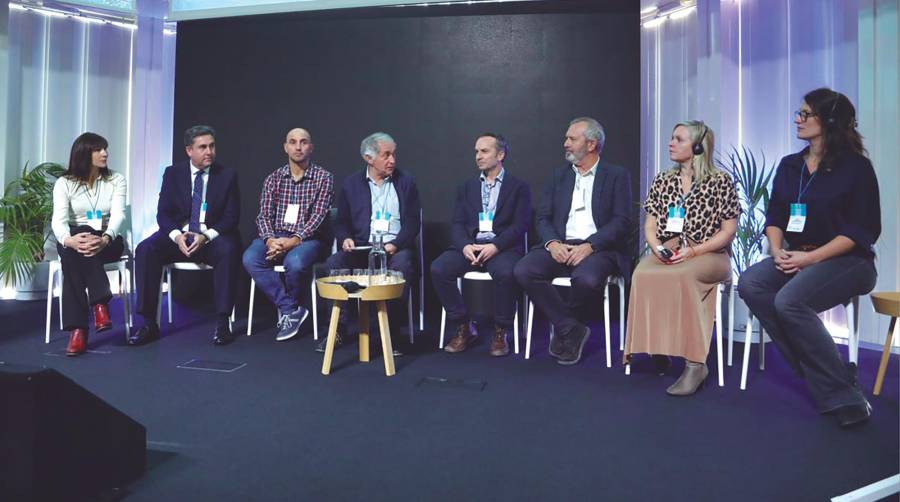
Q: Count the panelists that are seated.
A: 8